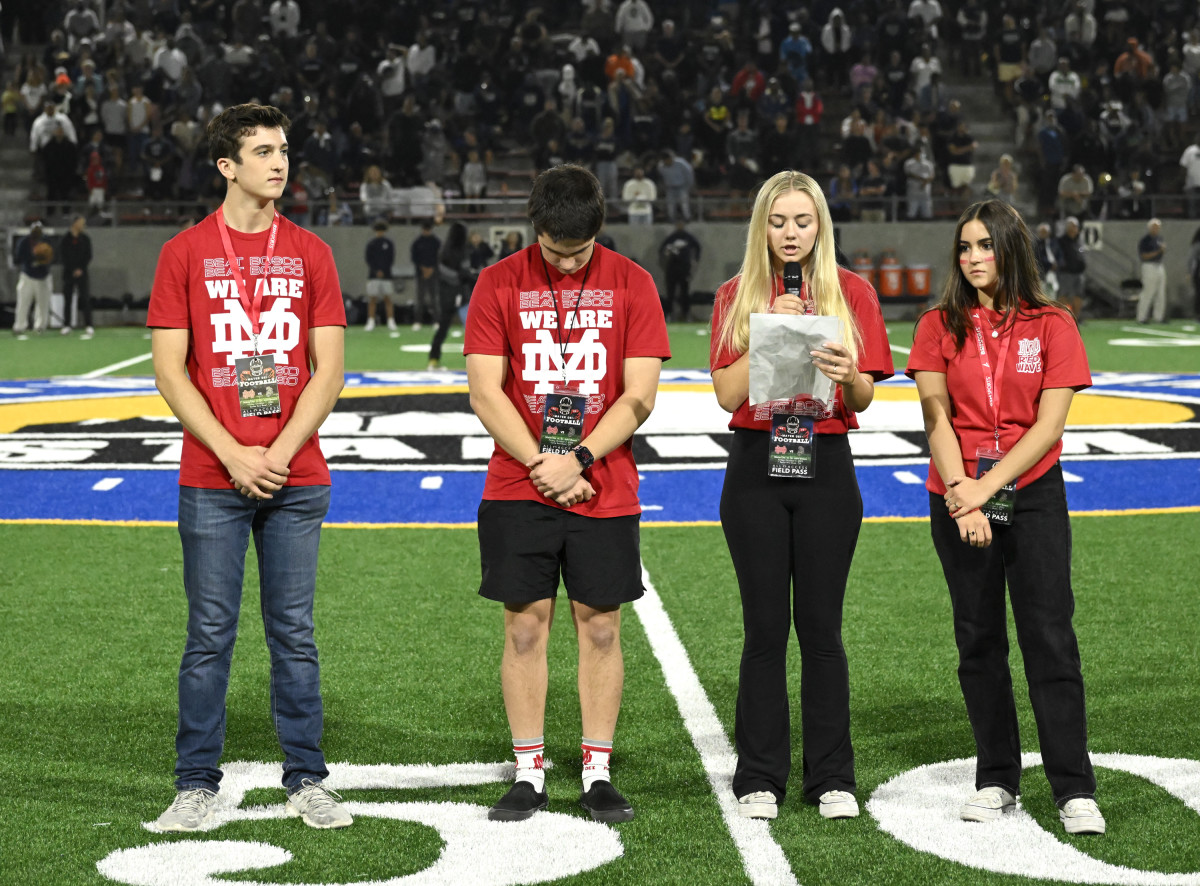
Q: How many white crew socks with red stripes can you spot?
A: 2